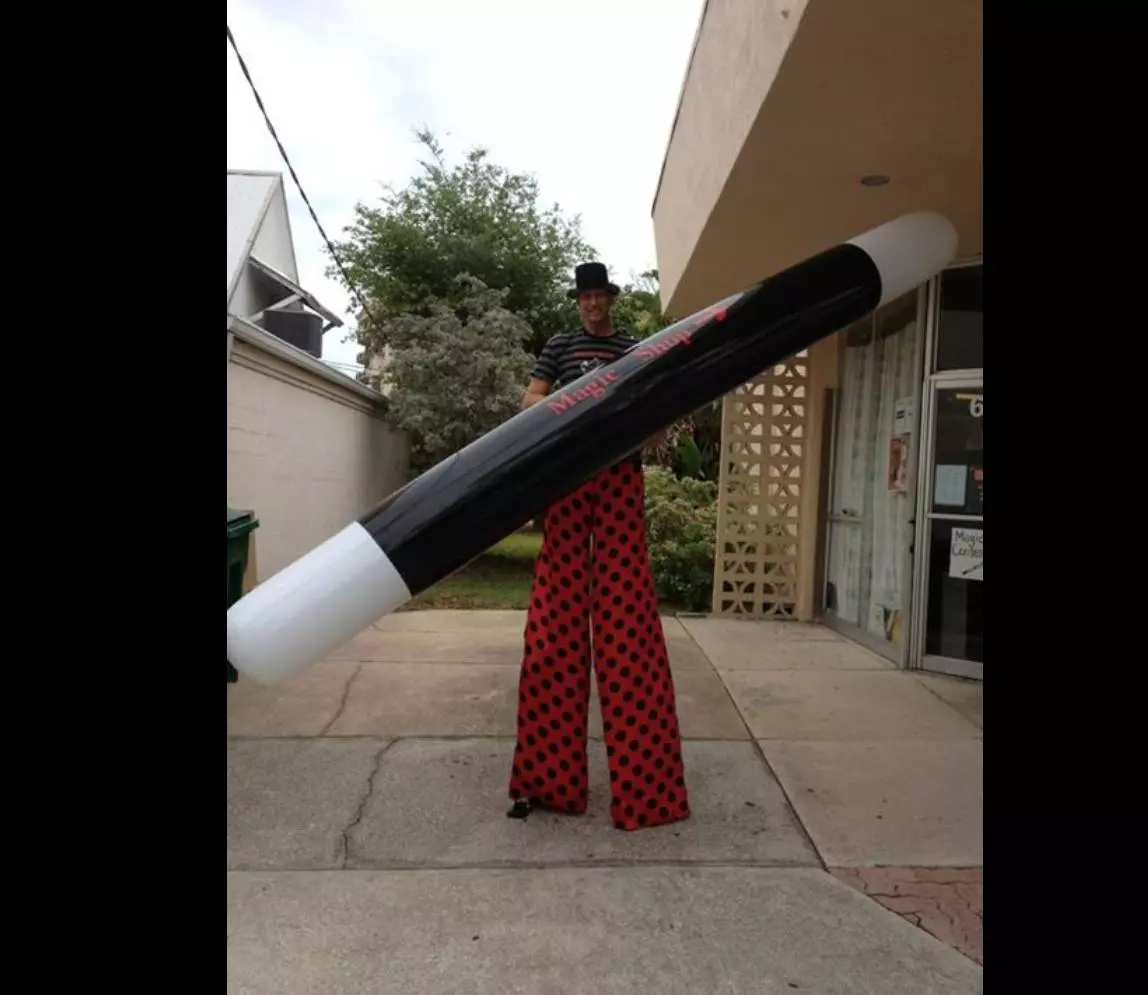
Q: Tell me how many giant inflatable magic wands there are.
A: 1